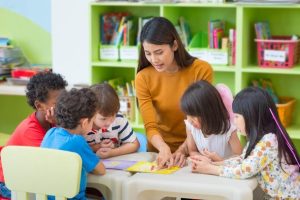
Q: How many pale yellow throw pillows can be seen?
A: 0